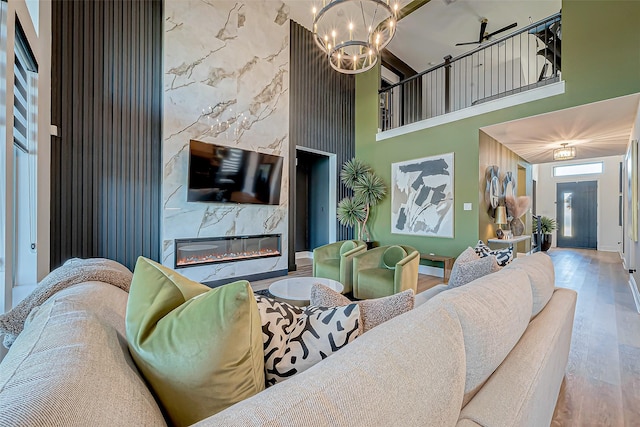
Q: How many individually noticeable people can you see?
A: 0